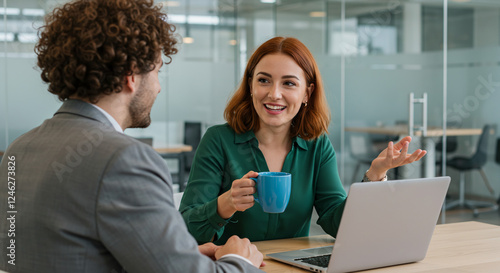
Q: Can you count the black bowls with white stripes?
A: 0